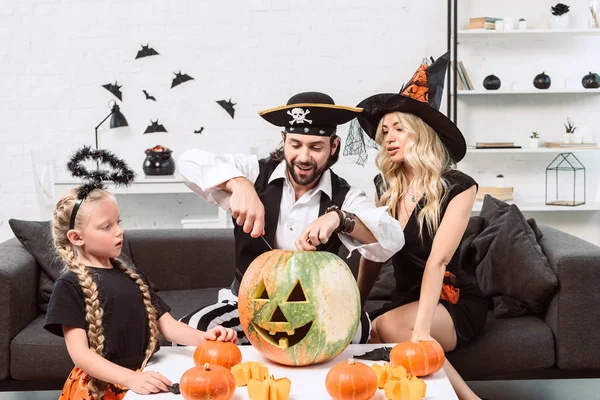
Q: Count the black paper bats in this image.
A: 7